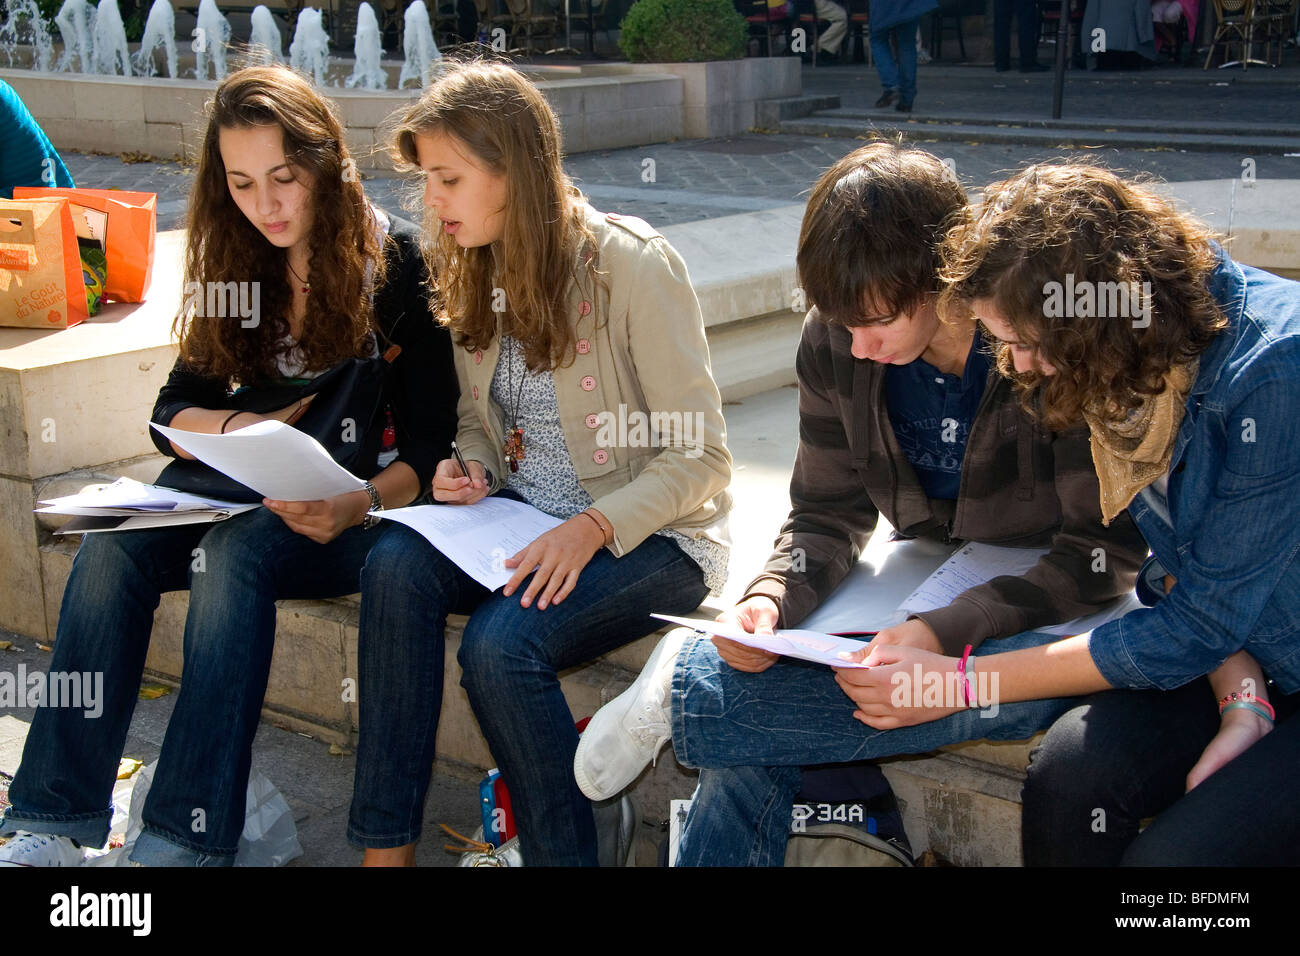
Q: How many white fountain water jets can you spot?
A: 9